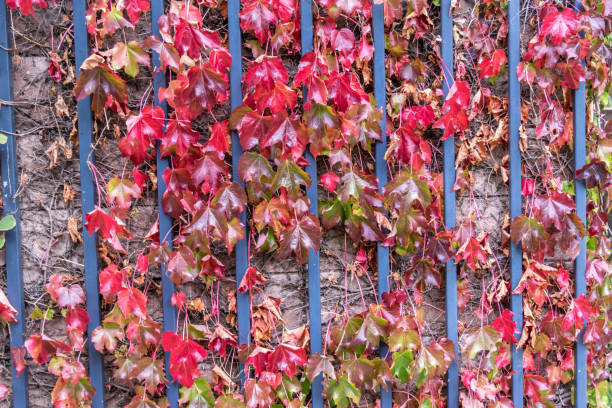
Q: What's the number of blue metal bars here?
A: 9